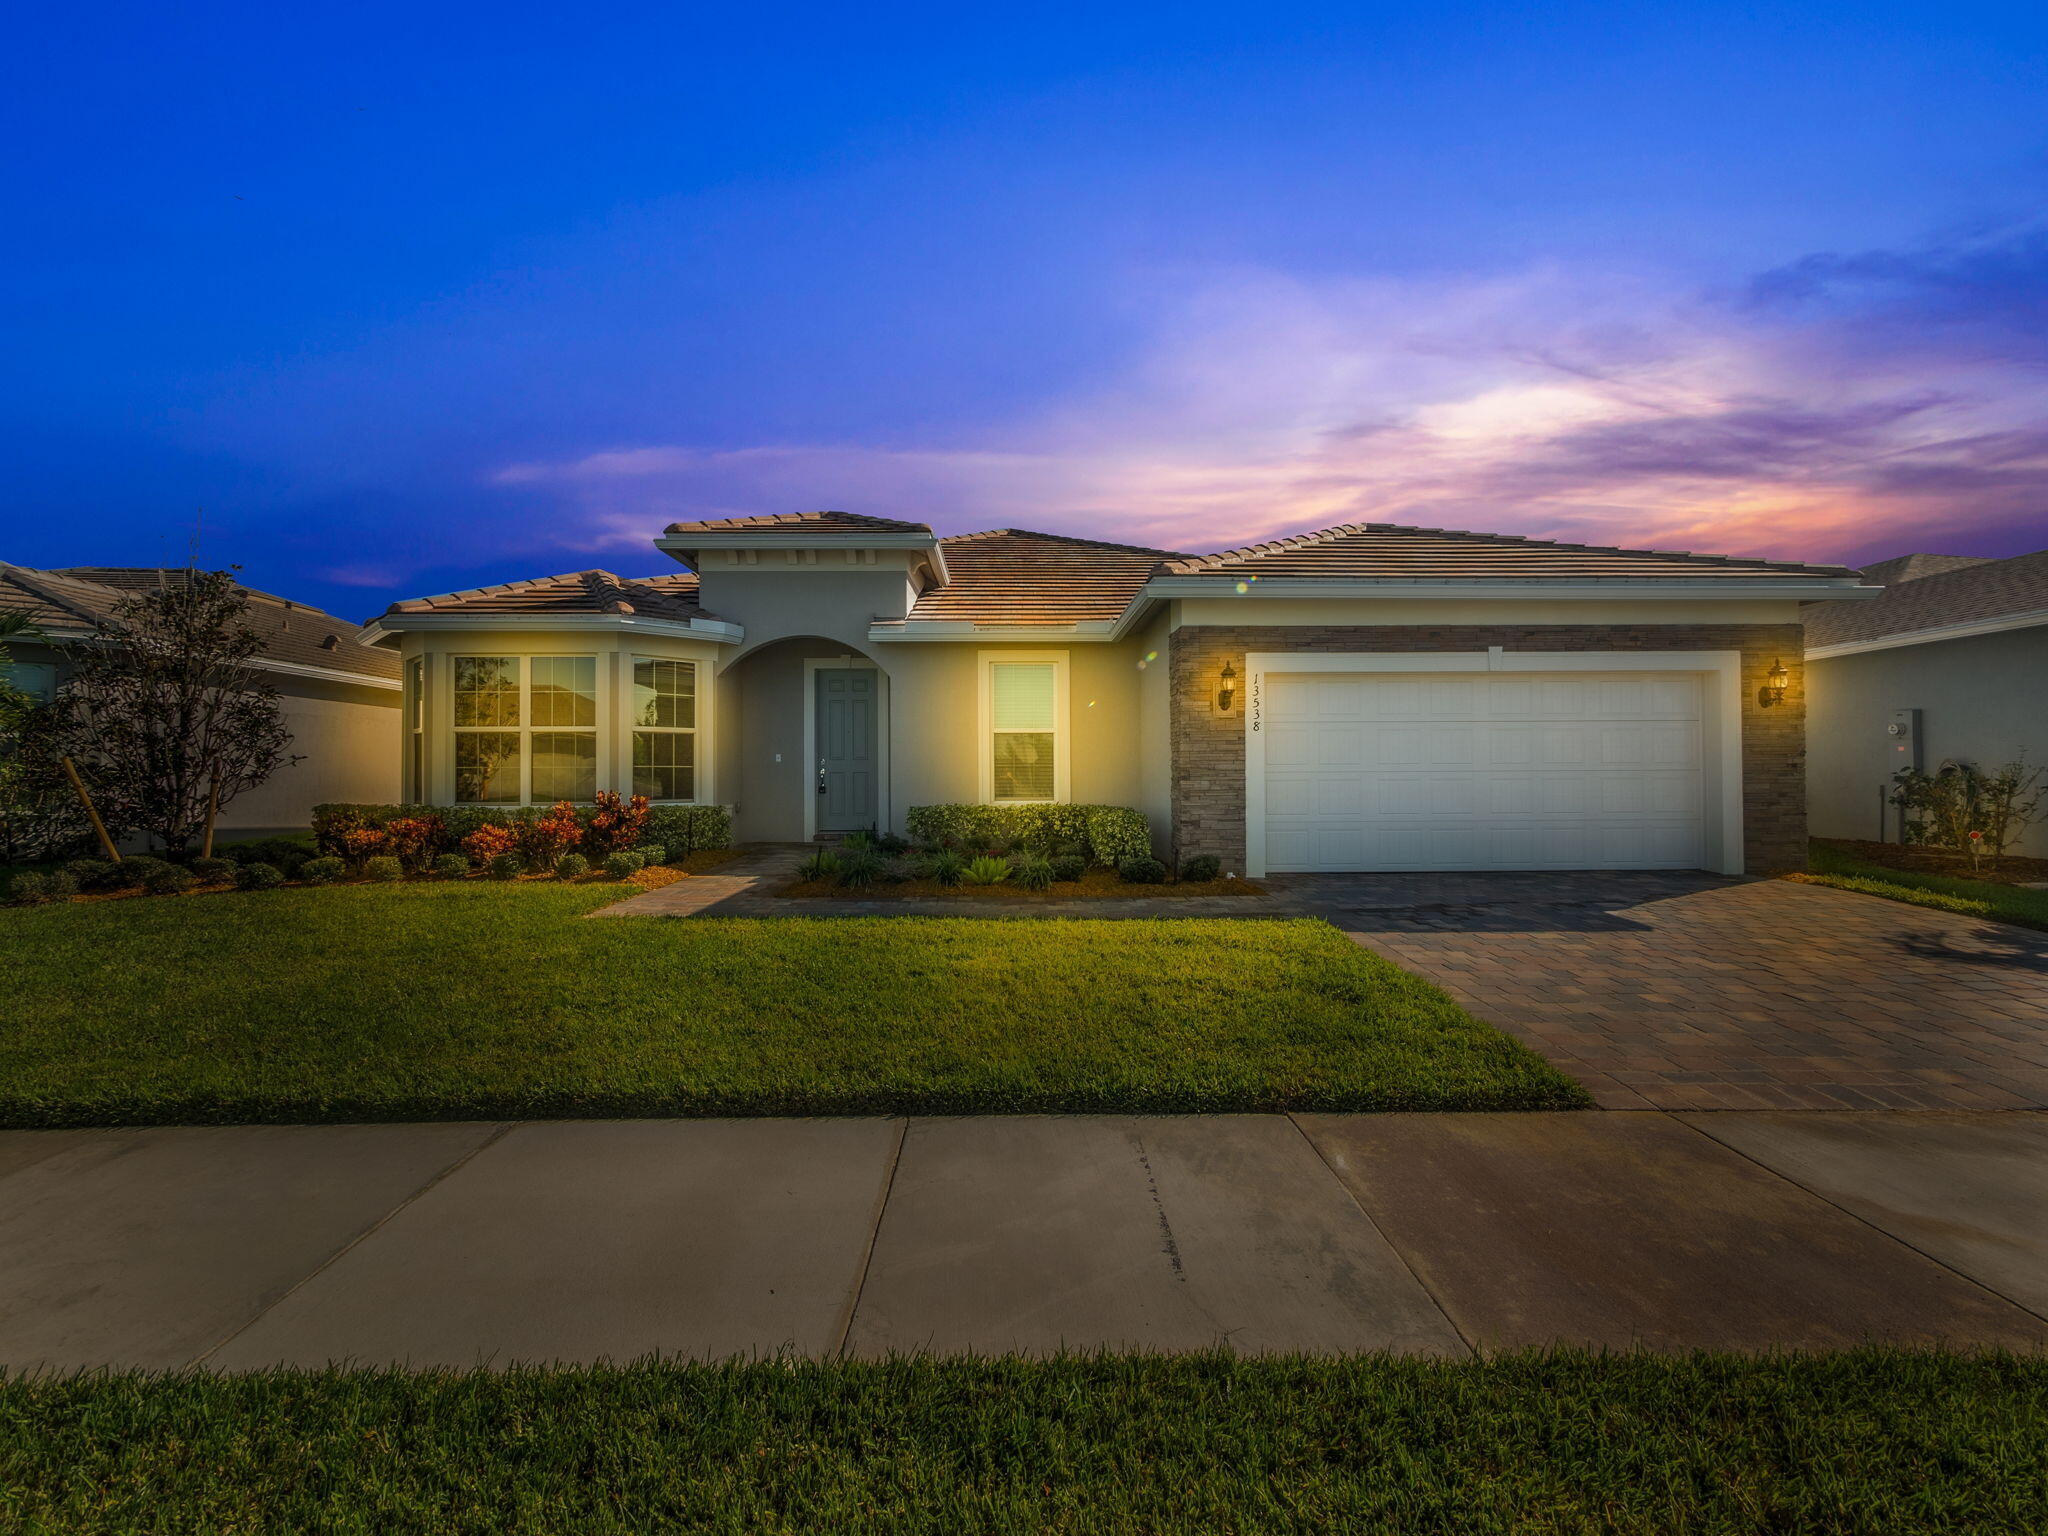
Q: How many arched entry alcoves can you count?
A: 1